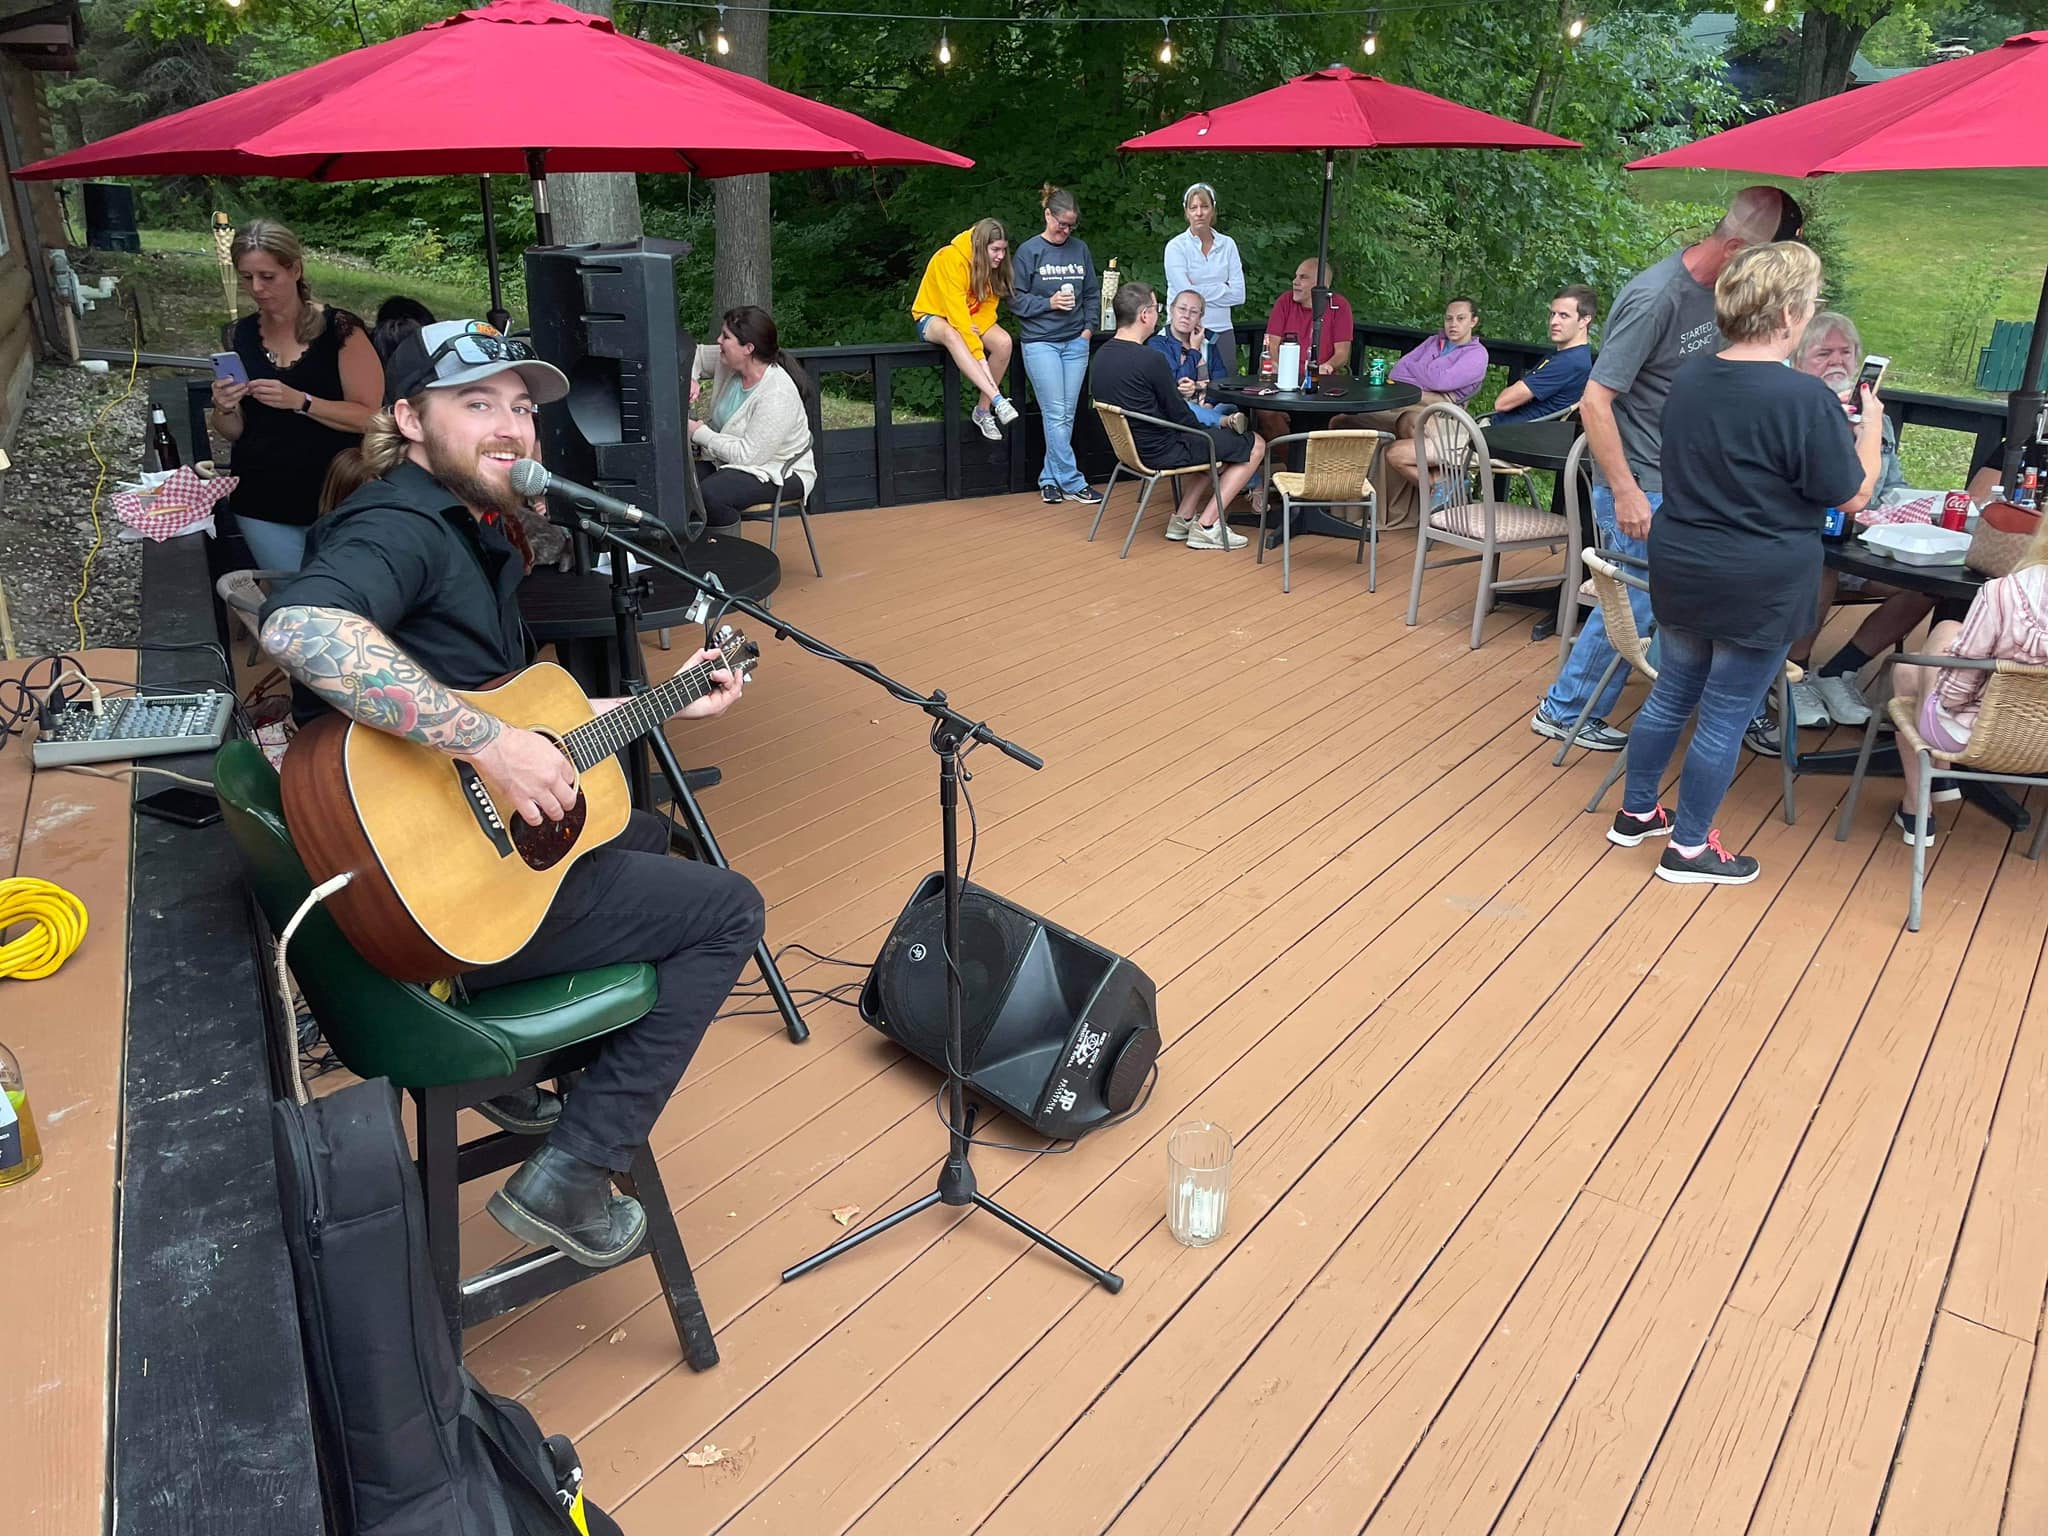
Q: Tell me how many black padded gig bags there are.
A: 1